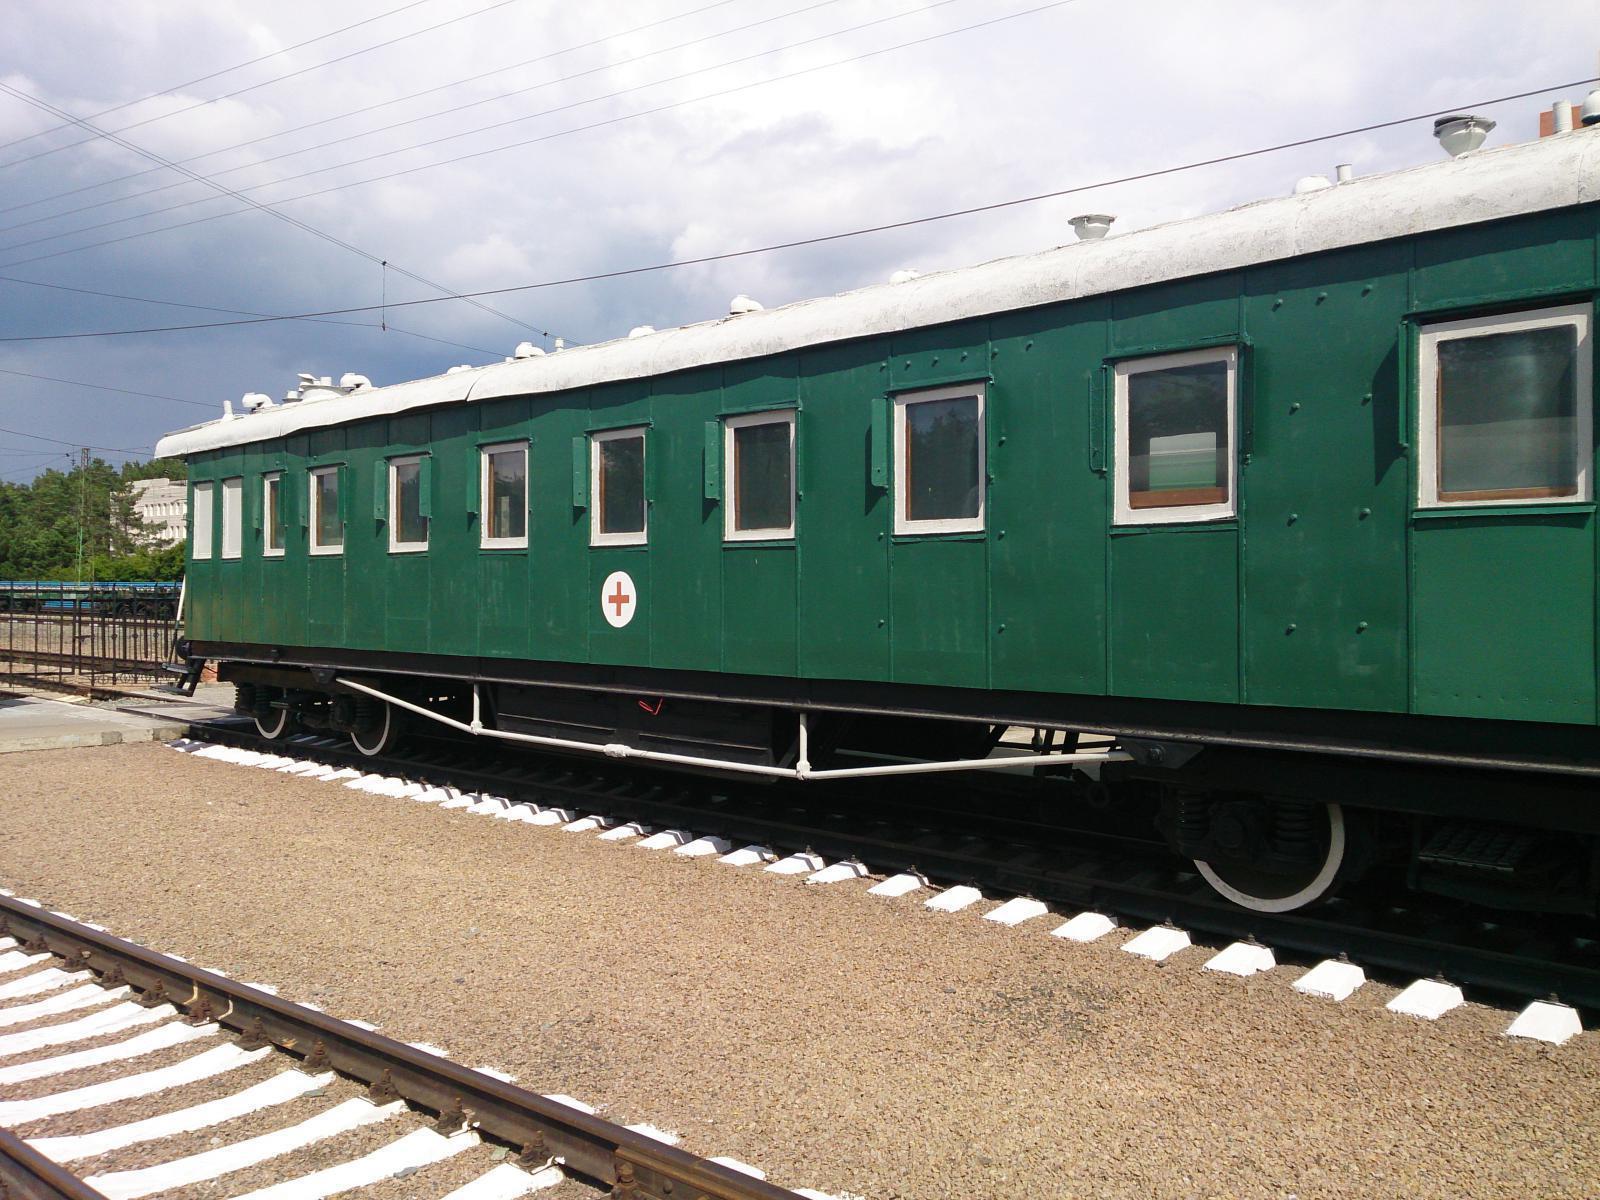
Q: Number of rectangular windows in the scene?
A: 11